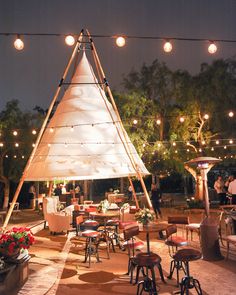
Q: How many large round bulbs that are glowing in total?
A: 5